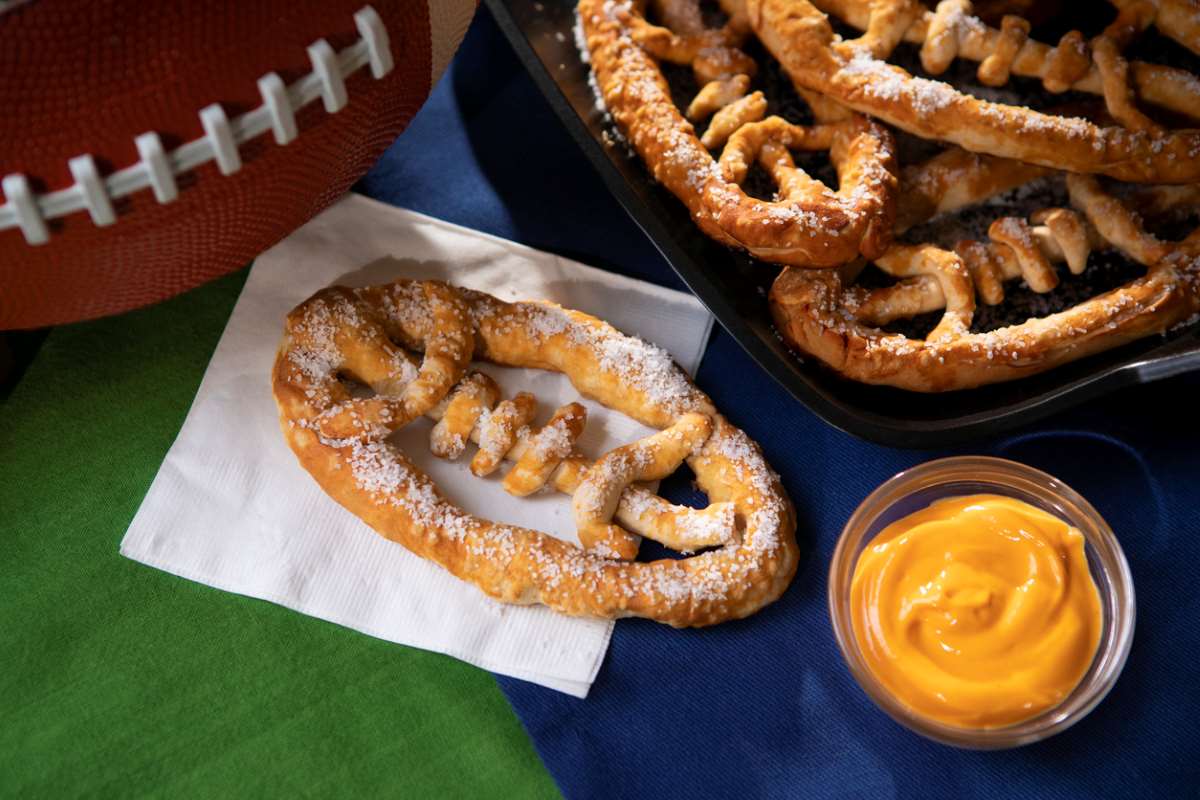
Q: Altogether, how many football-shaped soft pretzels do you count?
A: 4